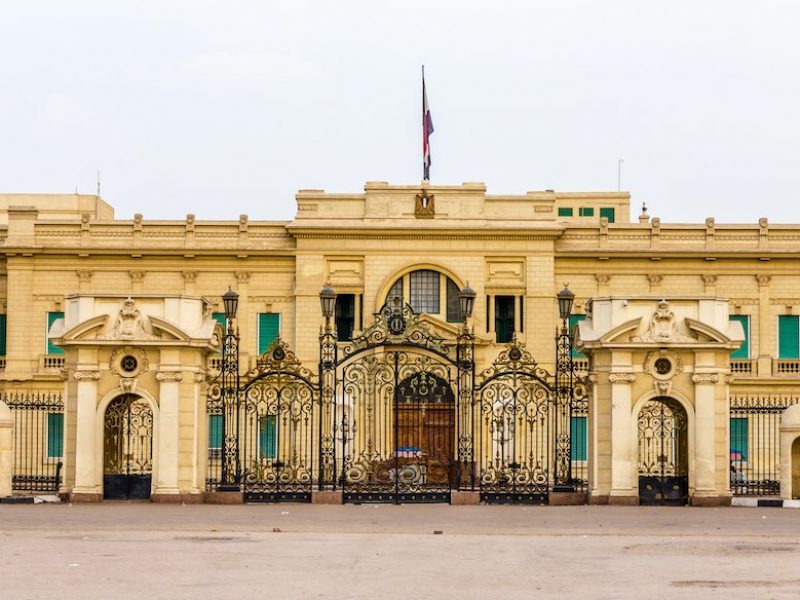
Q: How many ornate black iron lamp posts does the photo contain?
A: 4